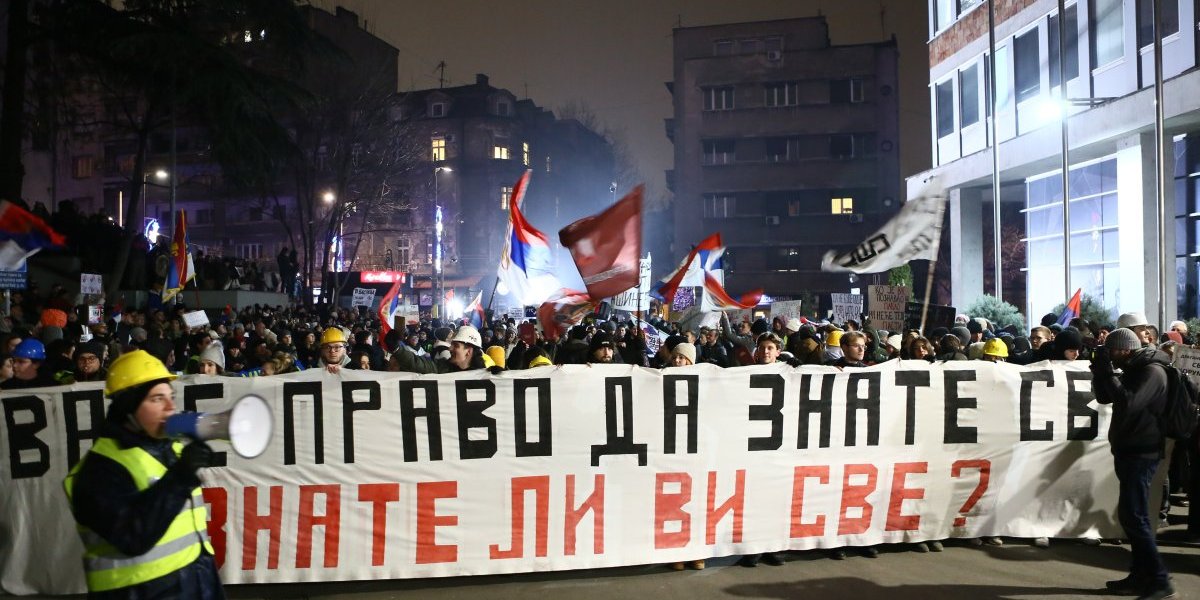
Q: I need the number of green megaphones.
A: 0